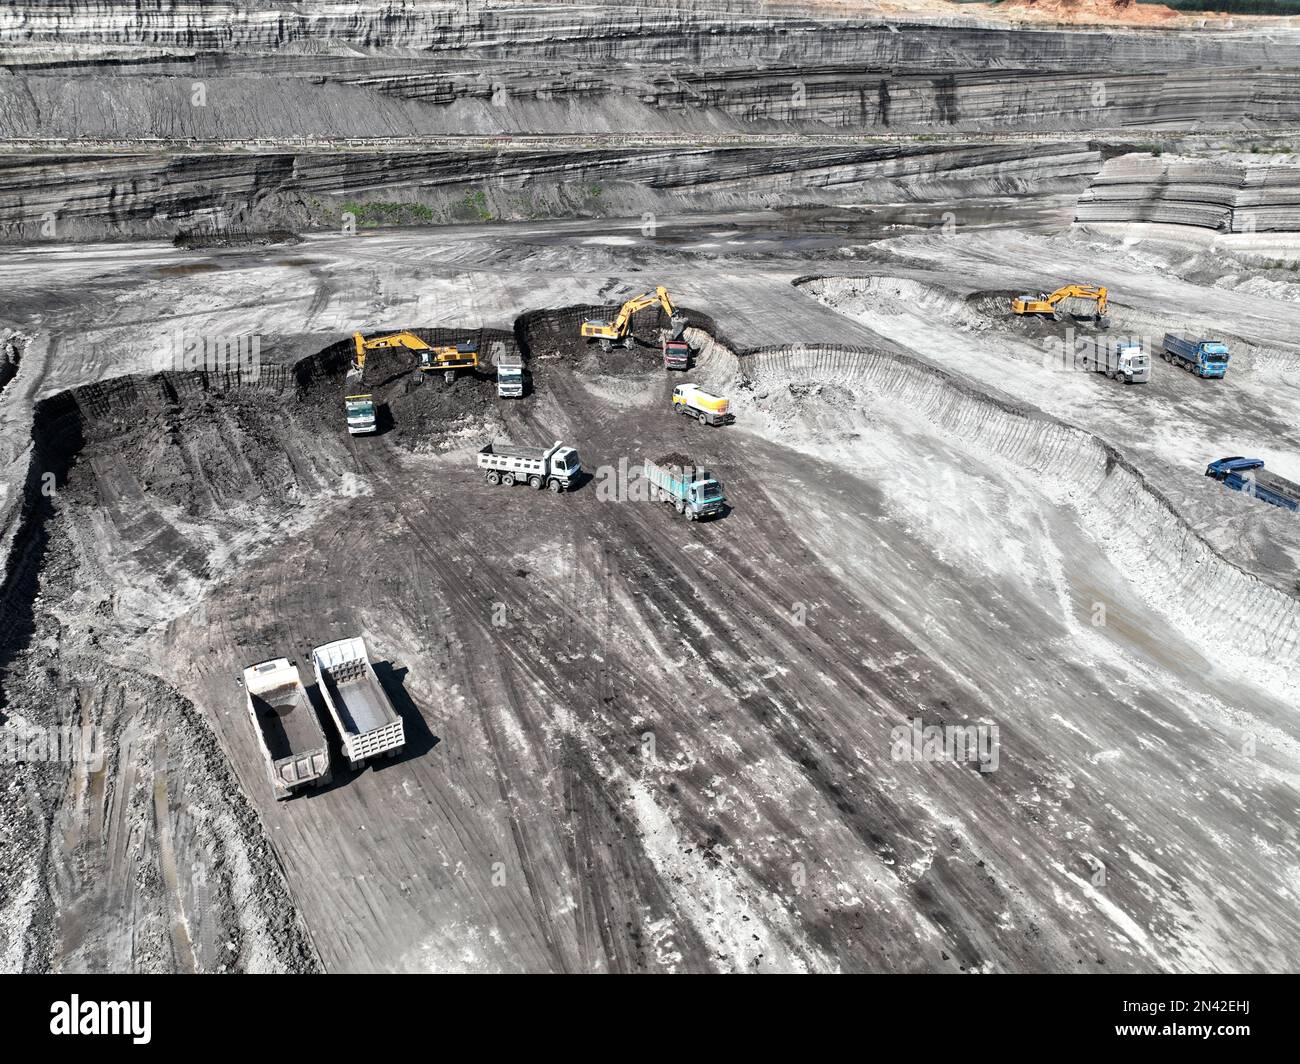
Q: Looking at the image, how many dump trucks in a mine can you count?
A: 10